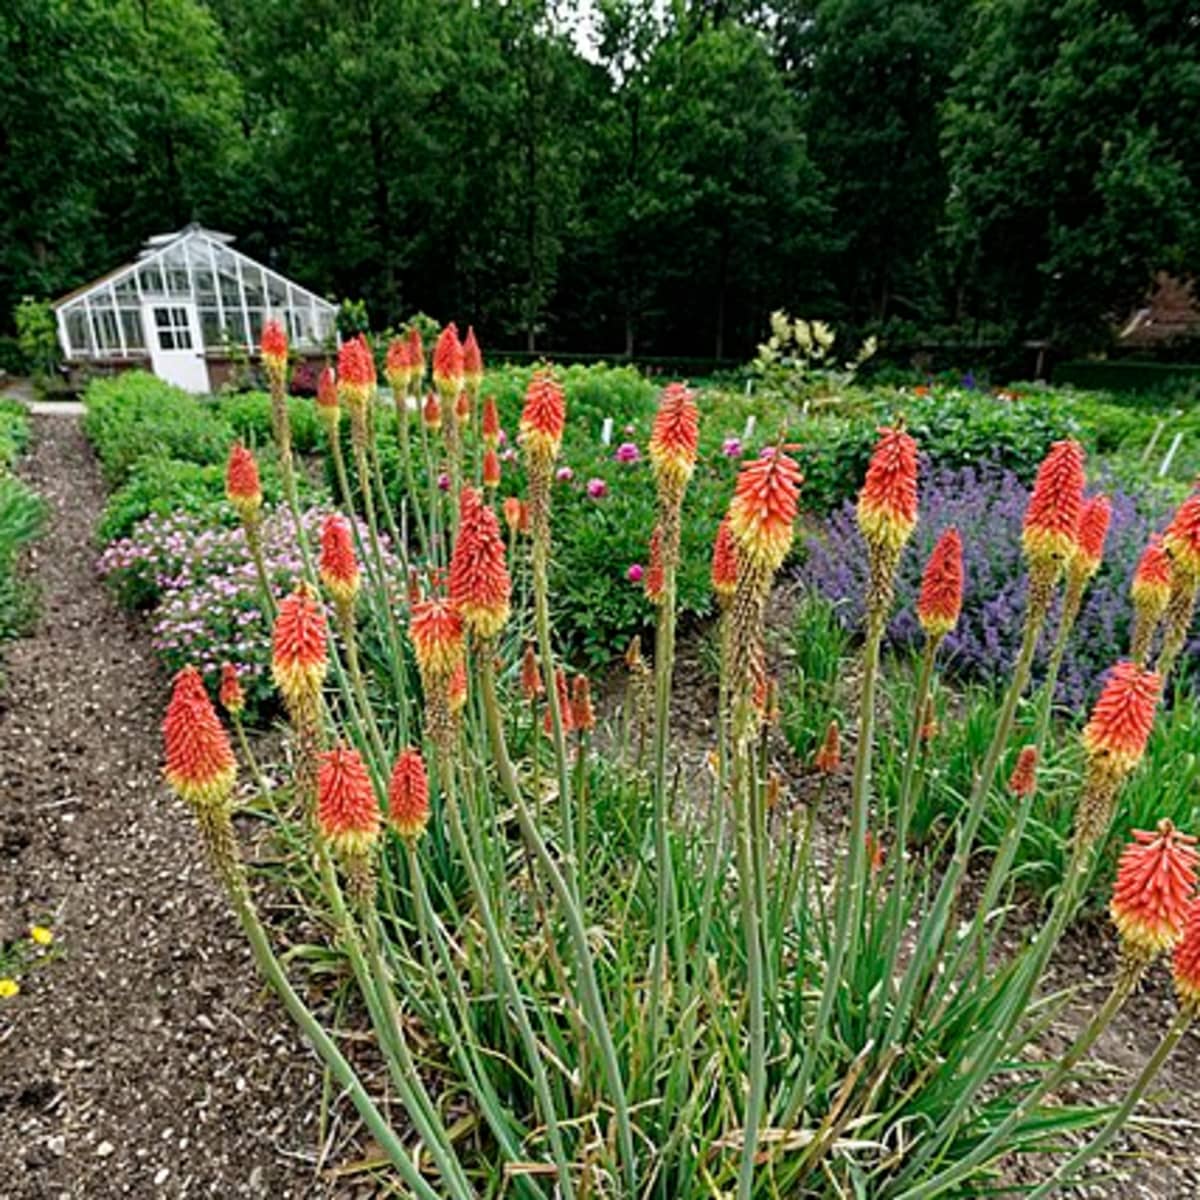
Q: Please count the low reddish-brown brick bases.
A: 1